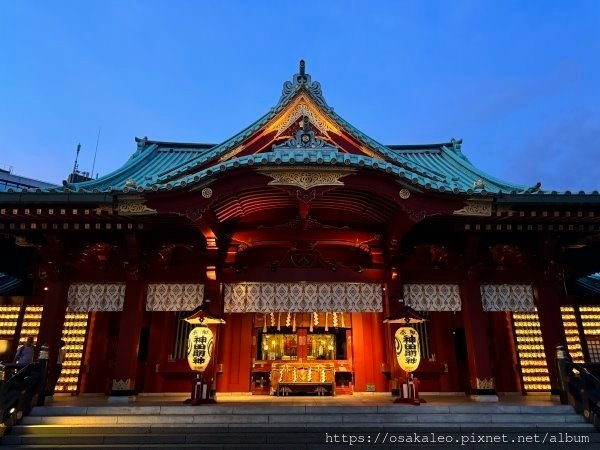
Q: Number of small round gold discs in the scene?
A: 2